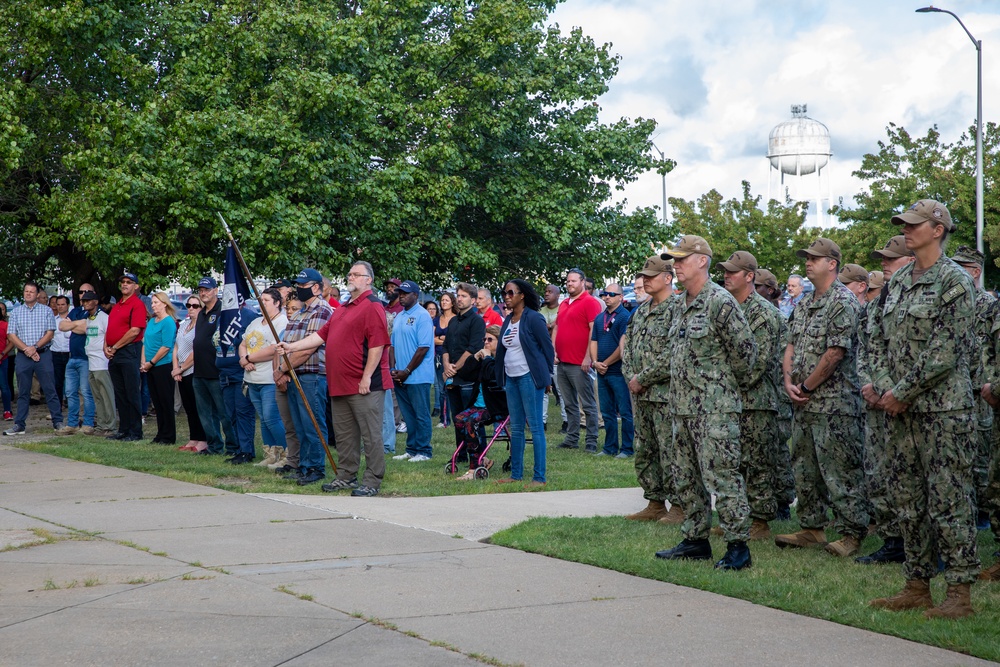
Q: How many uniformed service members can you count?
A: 11